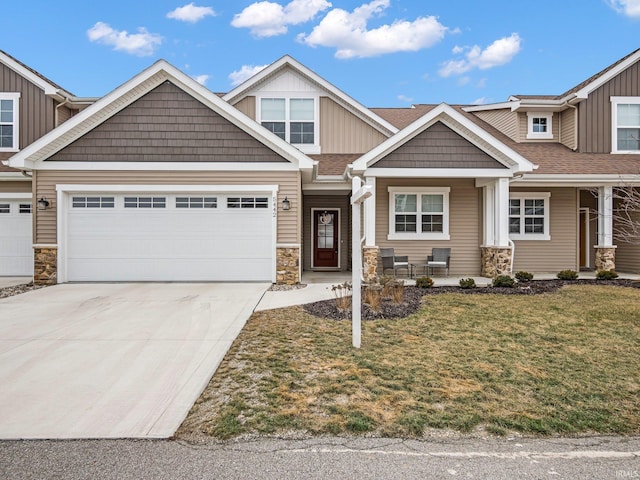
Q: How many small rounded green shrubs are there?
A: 6